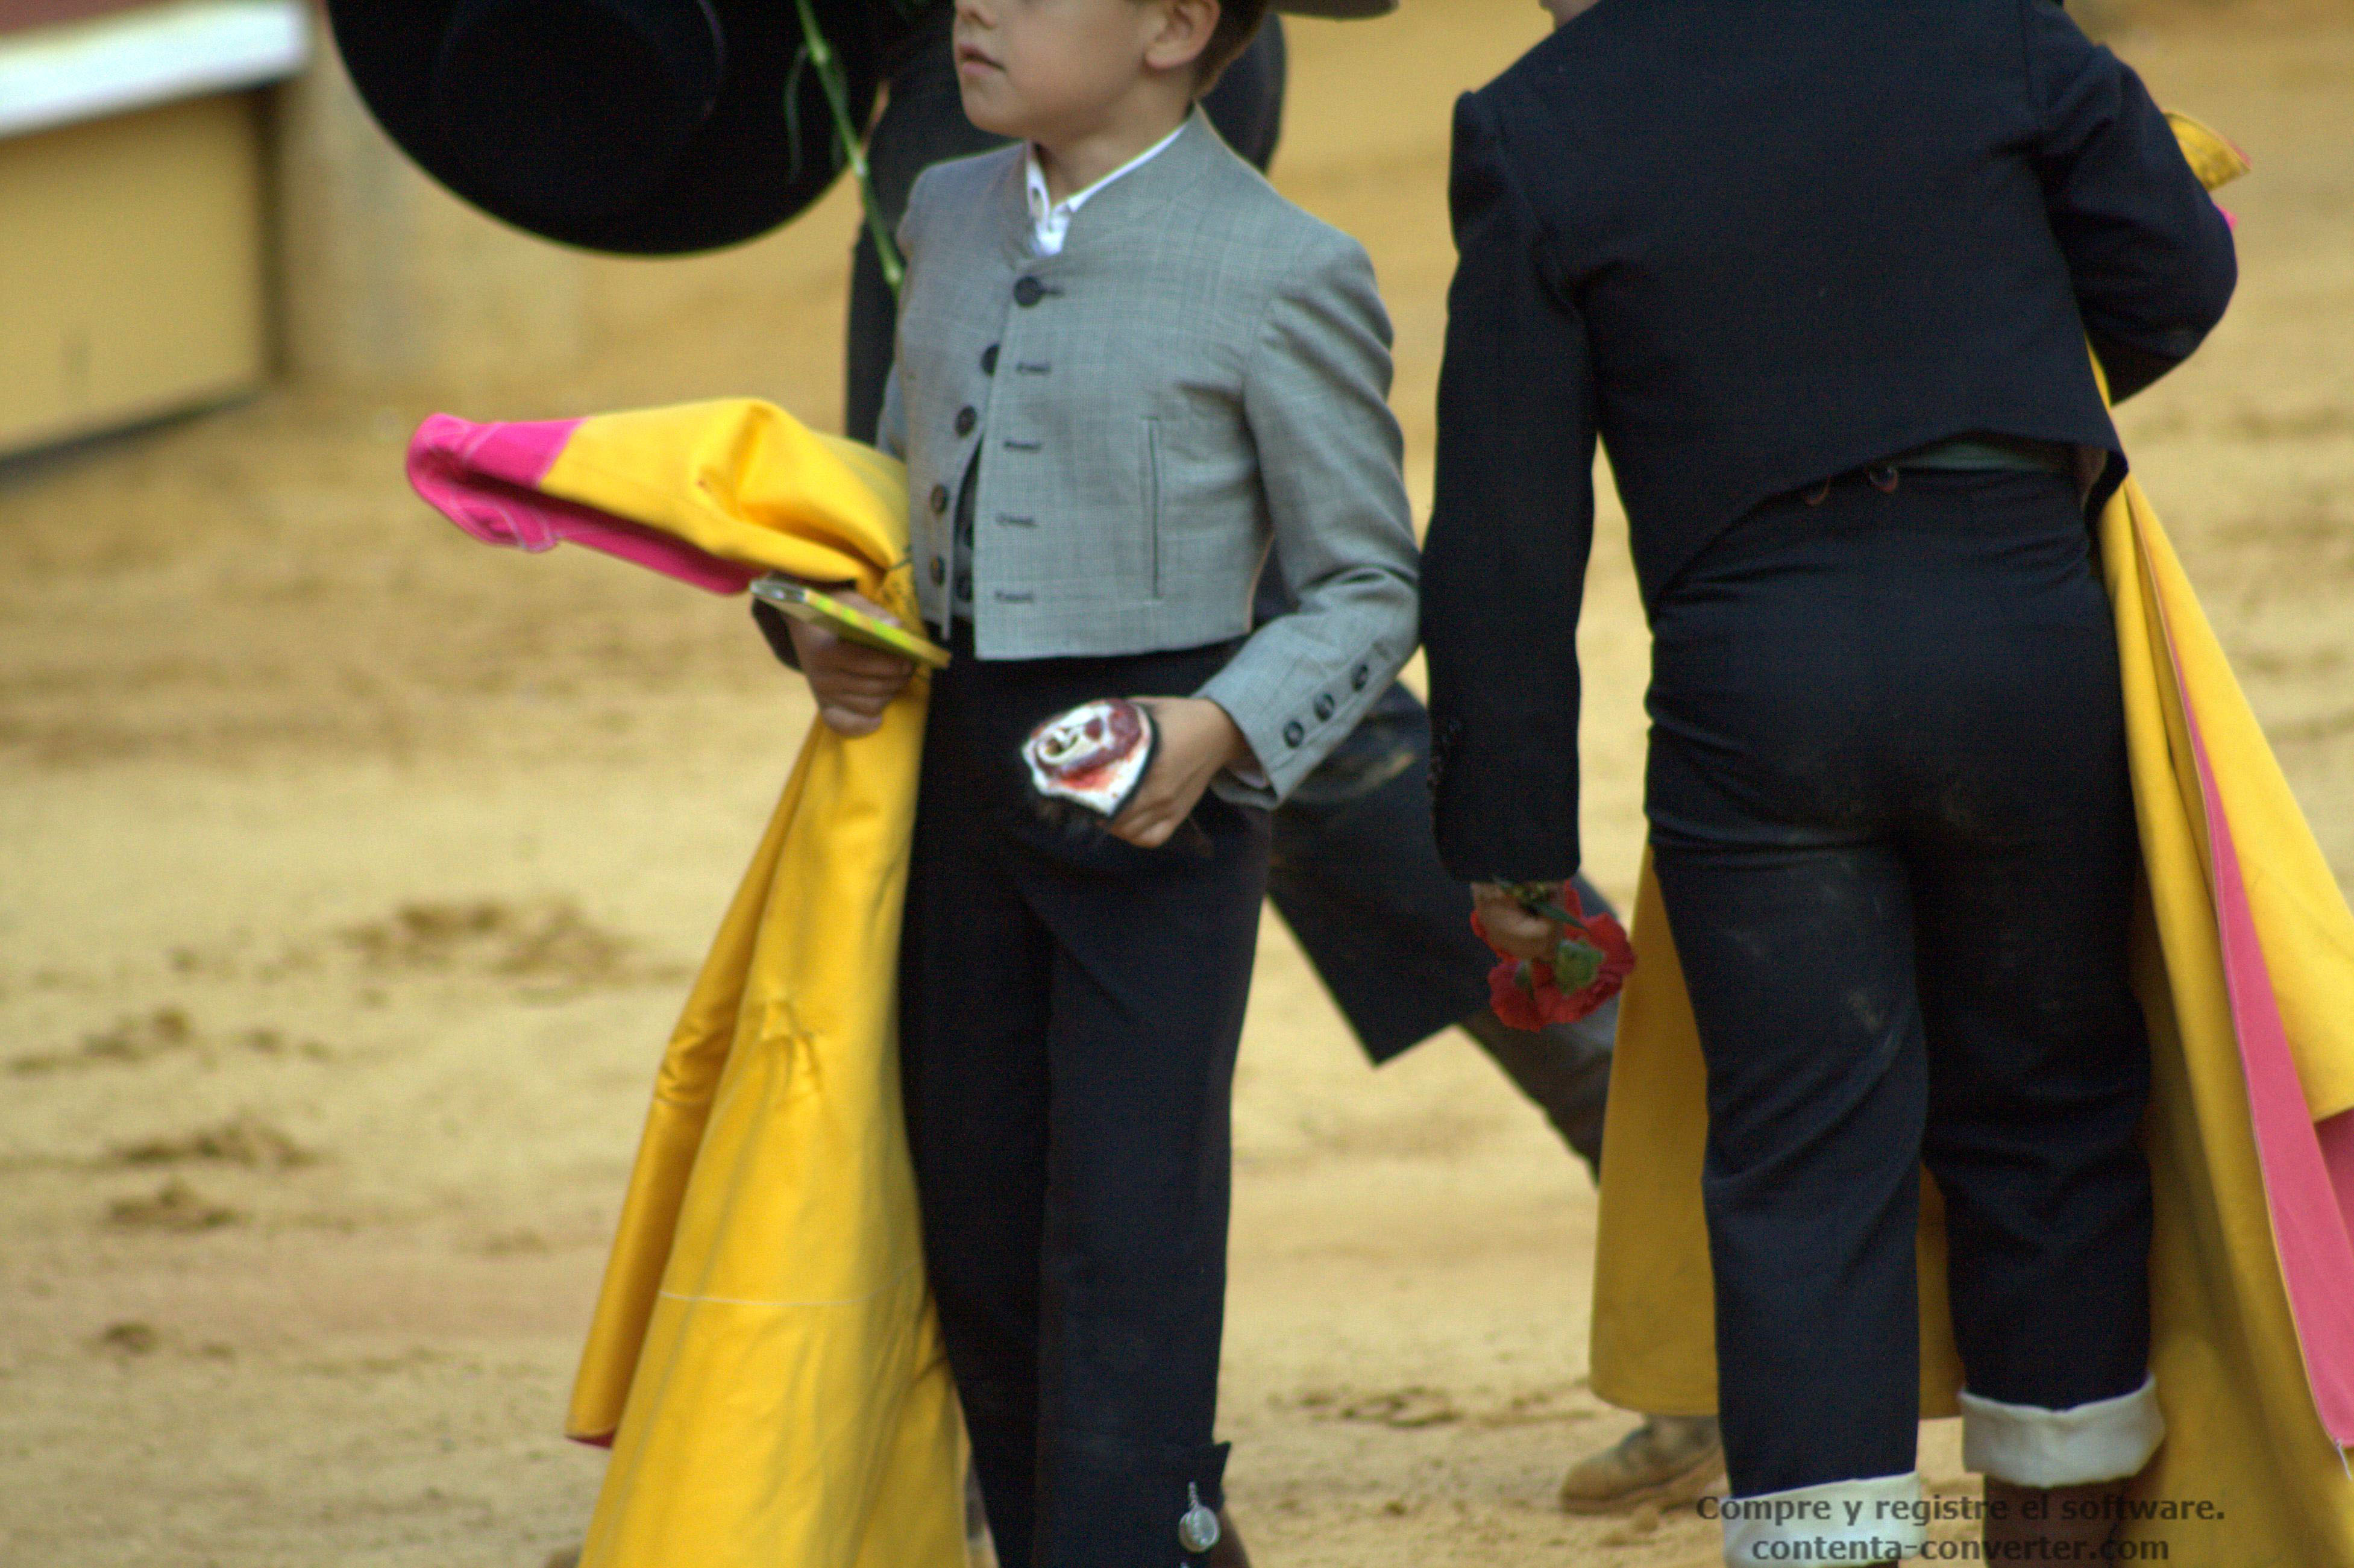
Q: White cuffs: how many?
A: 2